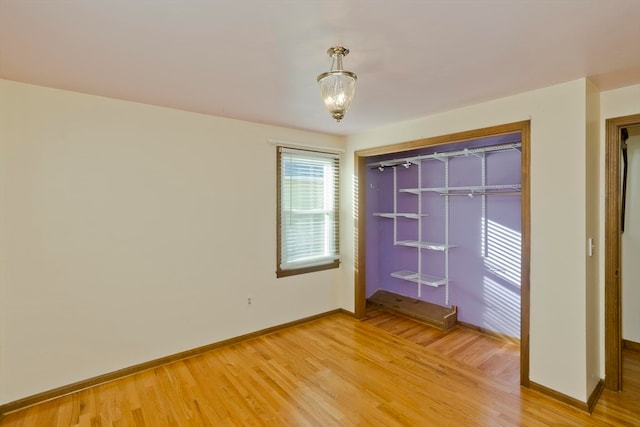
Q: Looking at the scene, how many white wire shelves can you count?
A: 5